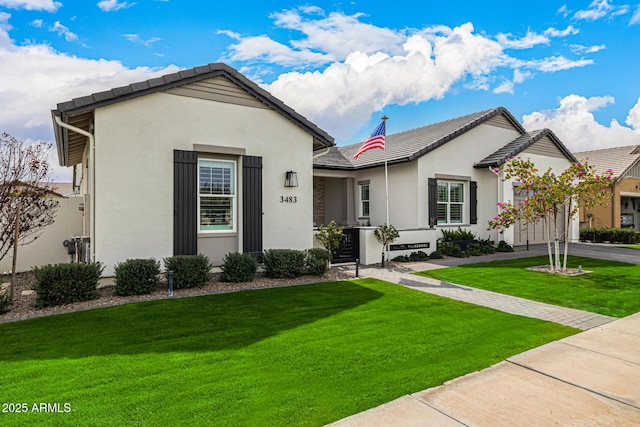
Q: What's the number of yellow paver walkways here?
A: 0